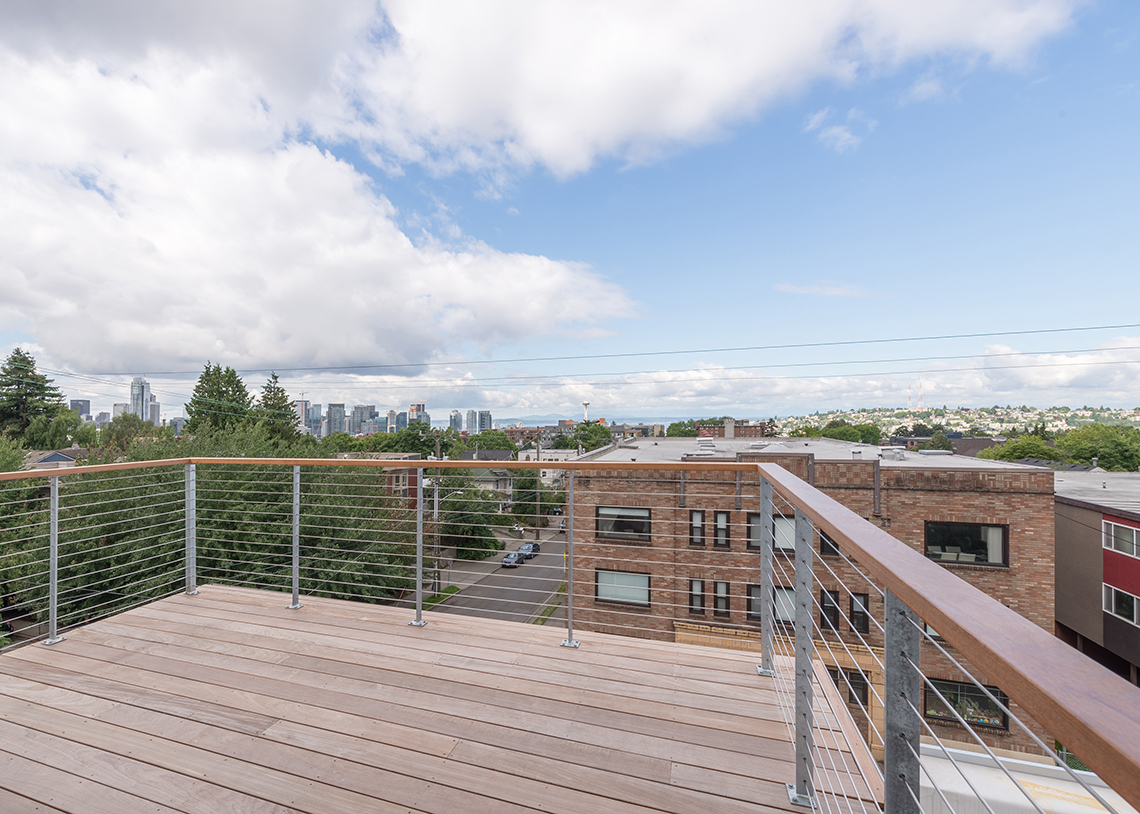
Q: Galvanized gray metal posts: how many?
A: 8